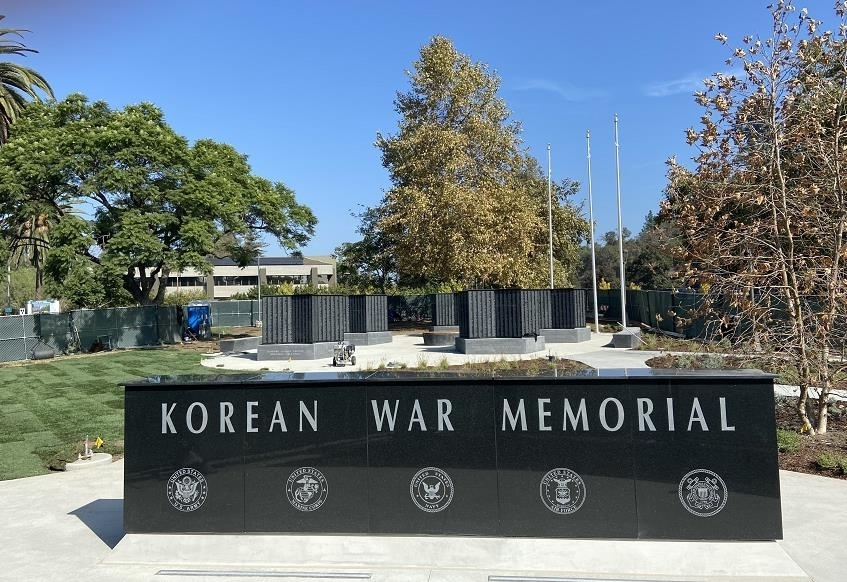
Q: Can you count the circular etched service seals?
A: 5